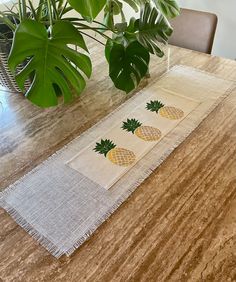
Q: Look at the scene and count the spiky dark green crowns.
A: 3